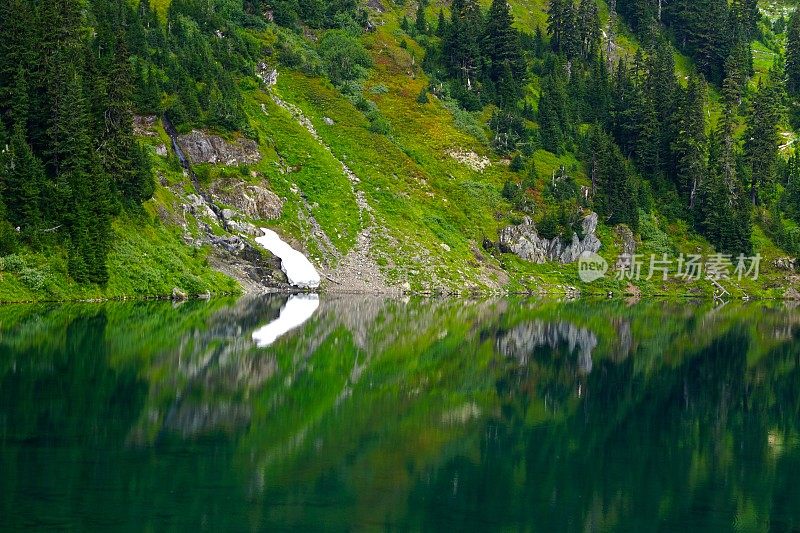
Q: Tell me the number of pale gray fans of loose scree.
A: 1